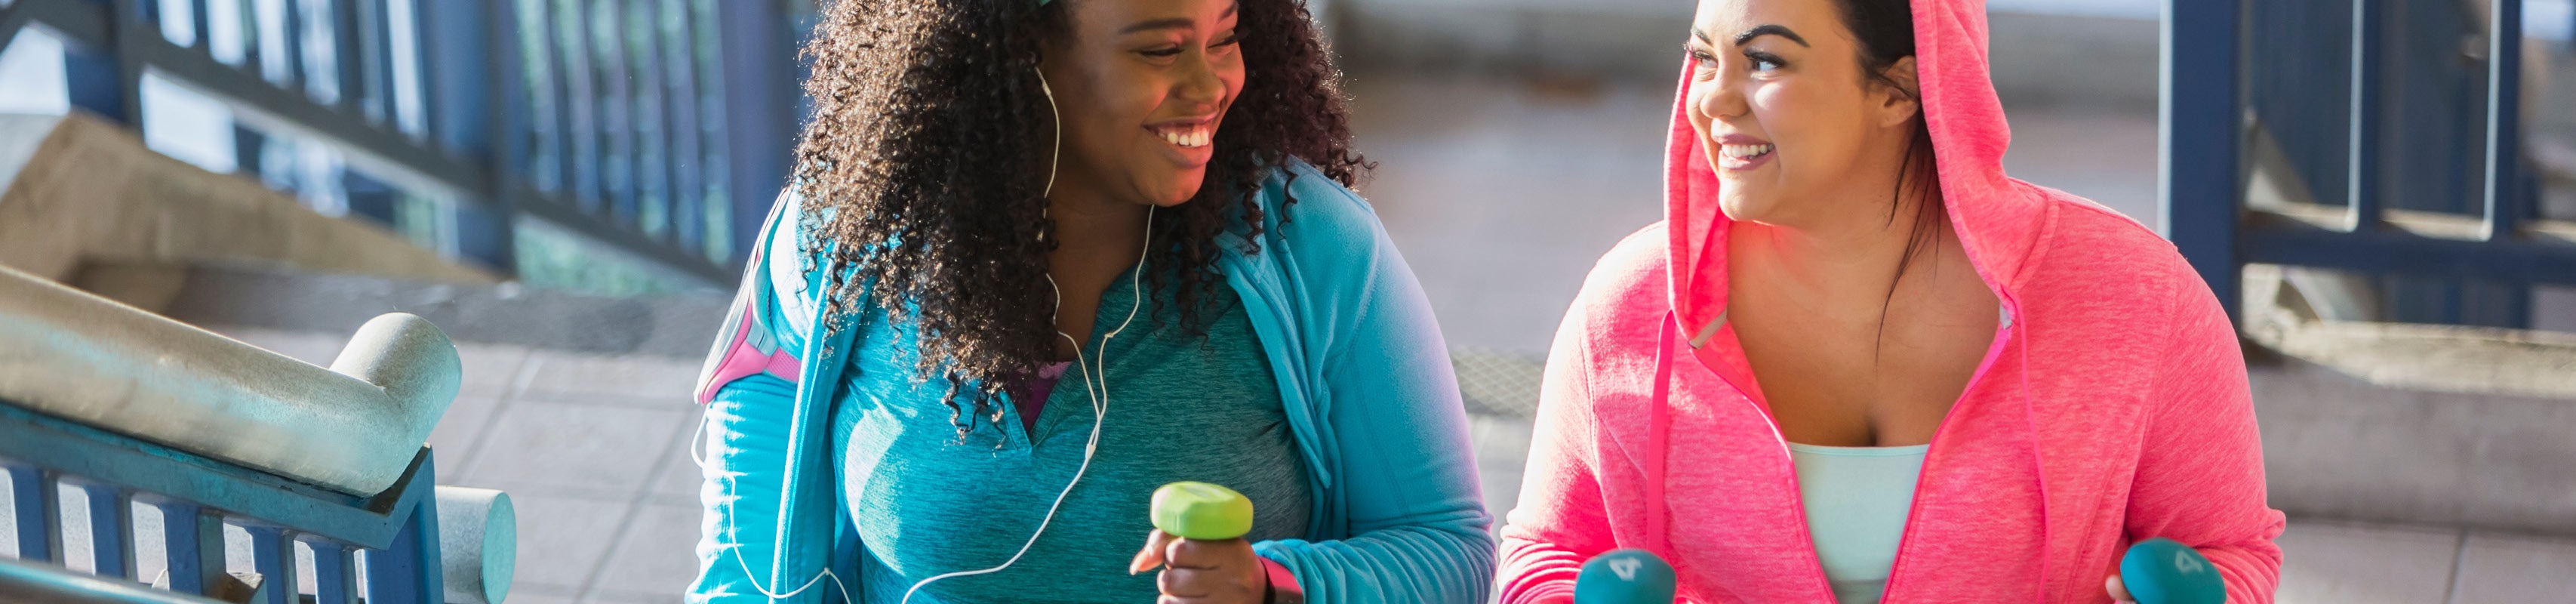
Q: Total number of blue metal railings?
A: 3